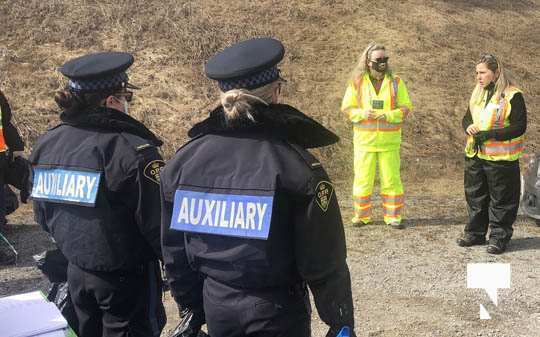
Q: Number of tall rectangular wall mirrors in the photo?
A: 0